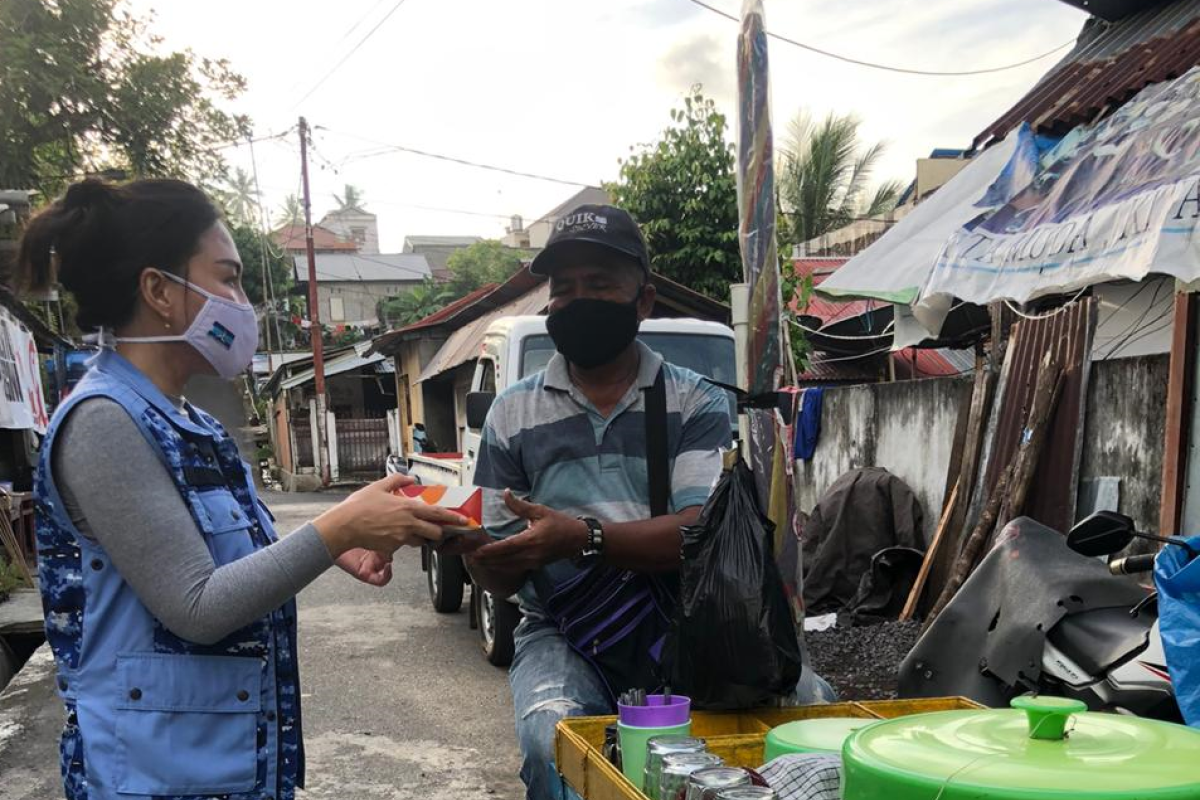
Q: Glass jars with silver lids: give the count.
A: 4